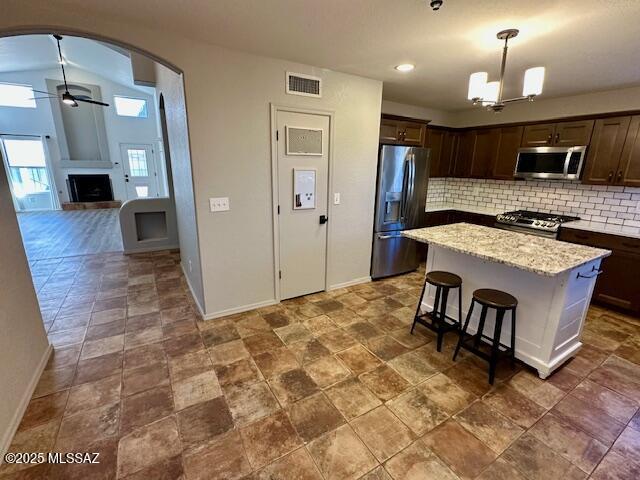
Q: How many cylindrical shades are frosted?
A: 3